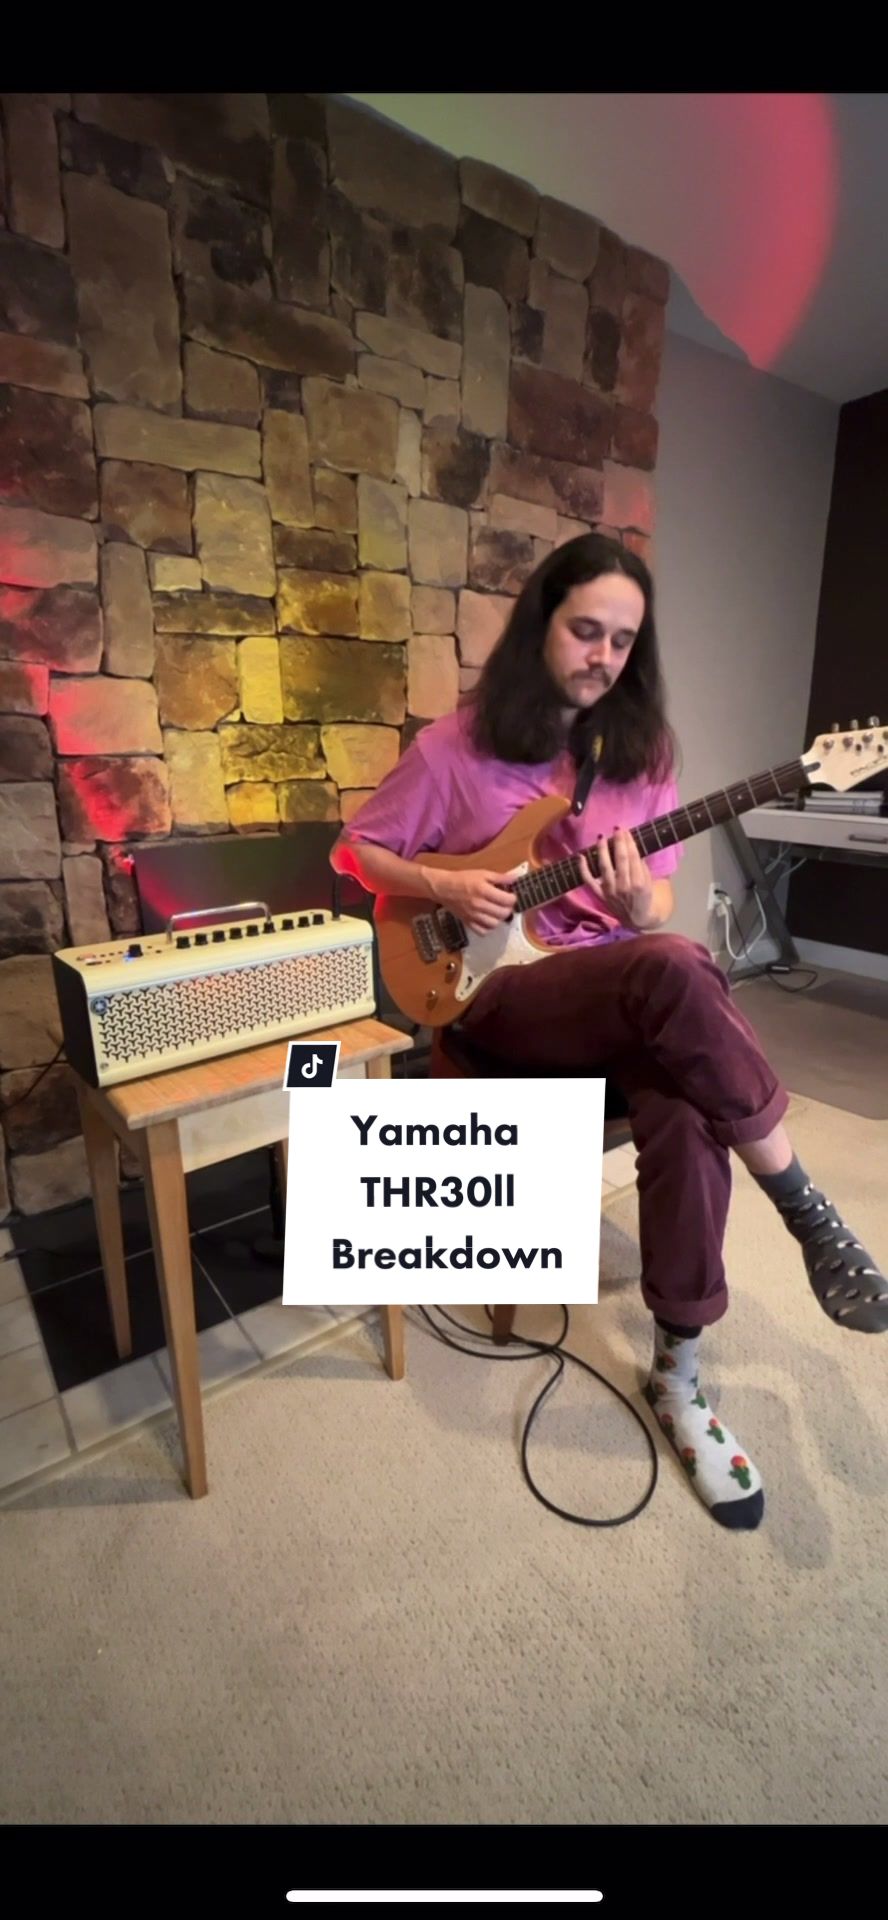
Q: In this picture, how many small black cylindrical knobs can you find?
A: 10